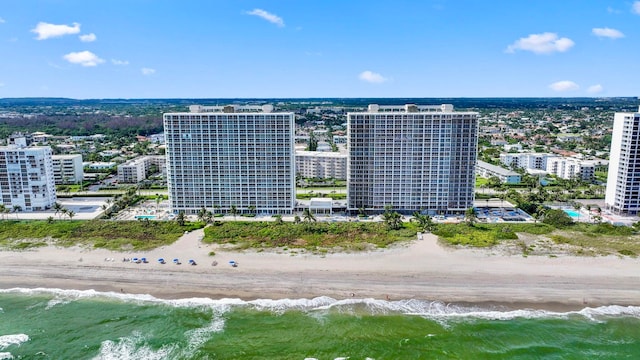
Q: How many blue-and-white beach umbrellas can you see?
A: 6